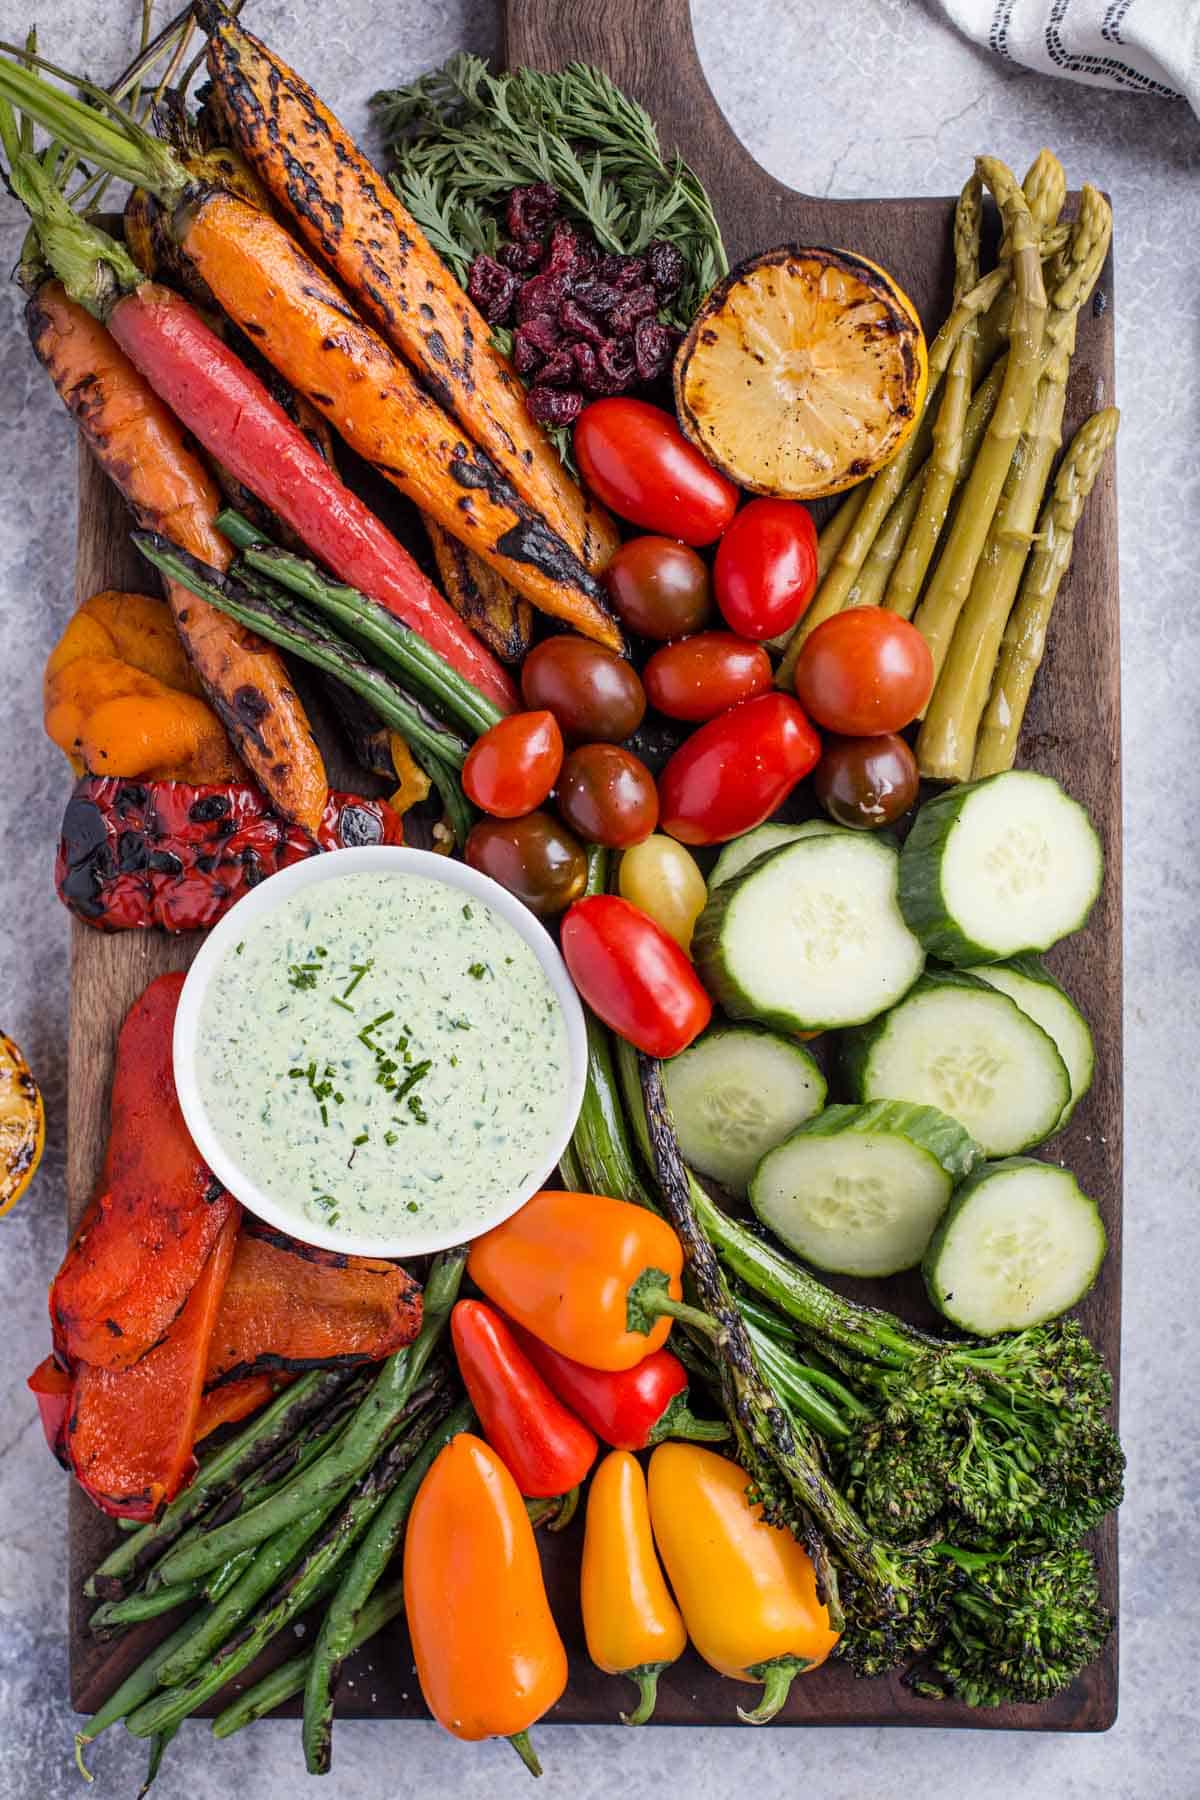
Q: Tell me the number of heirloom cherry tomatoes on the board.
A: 13